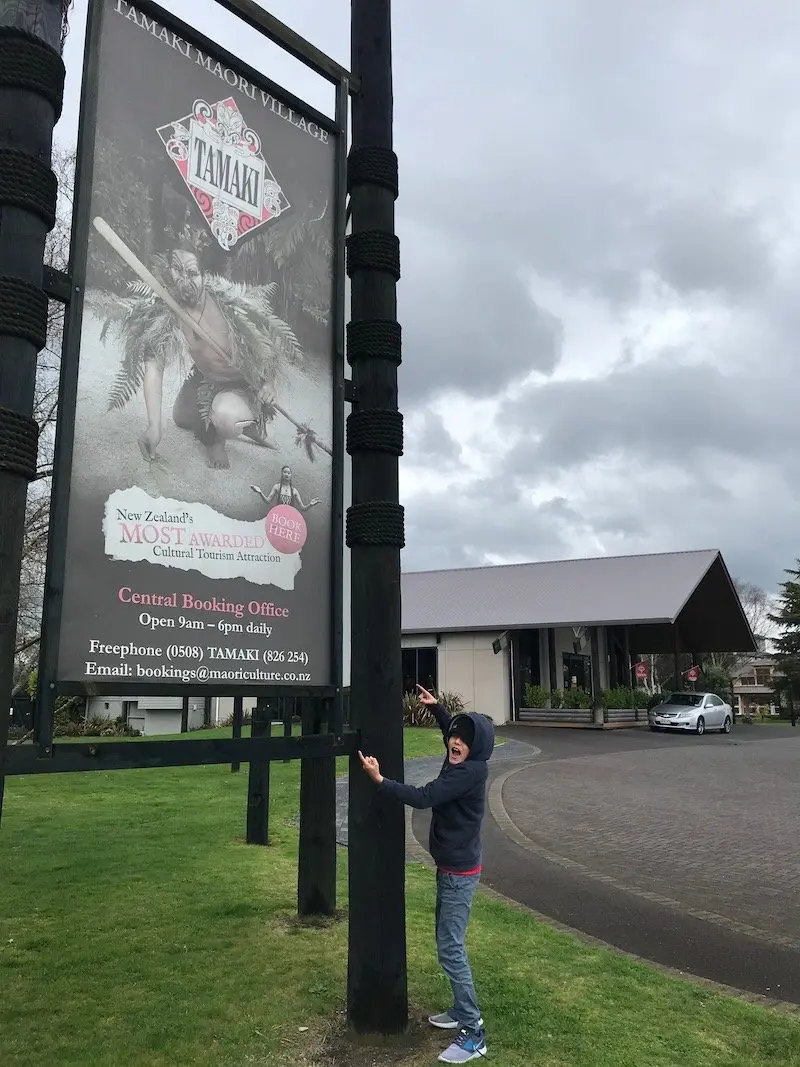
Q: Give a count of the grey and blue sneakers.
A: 2